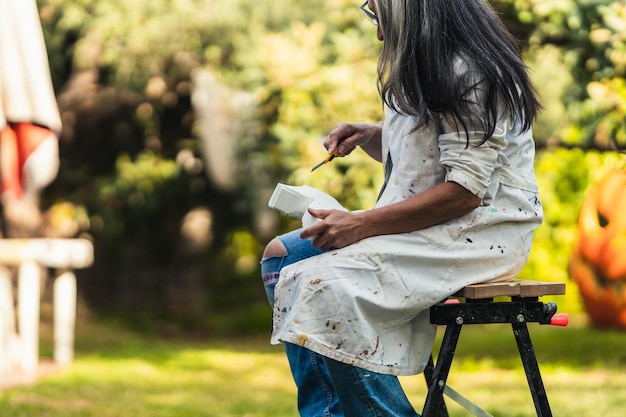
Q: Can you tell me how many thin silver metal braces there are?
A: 1